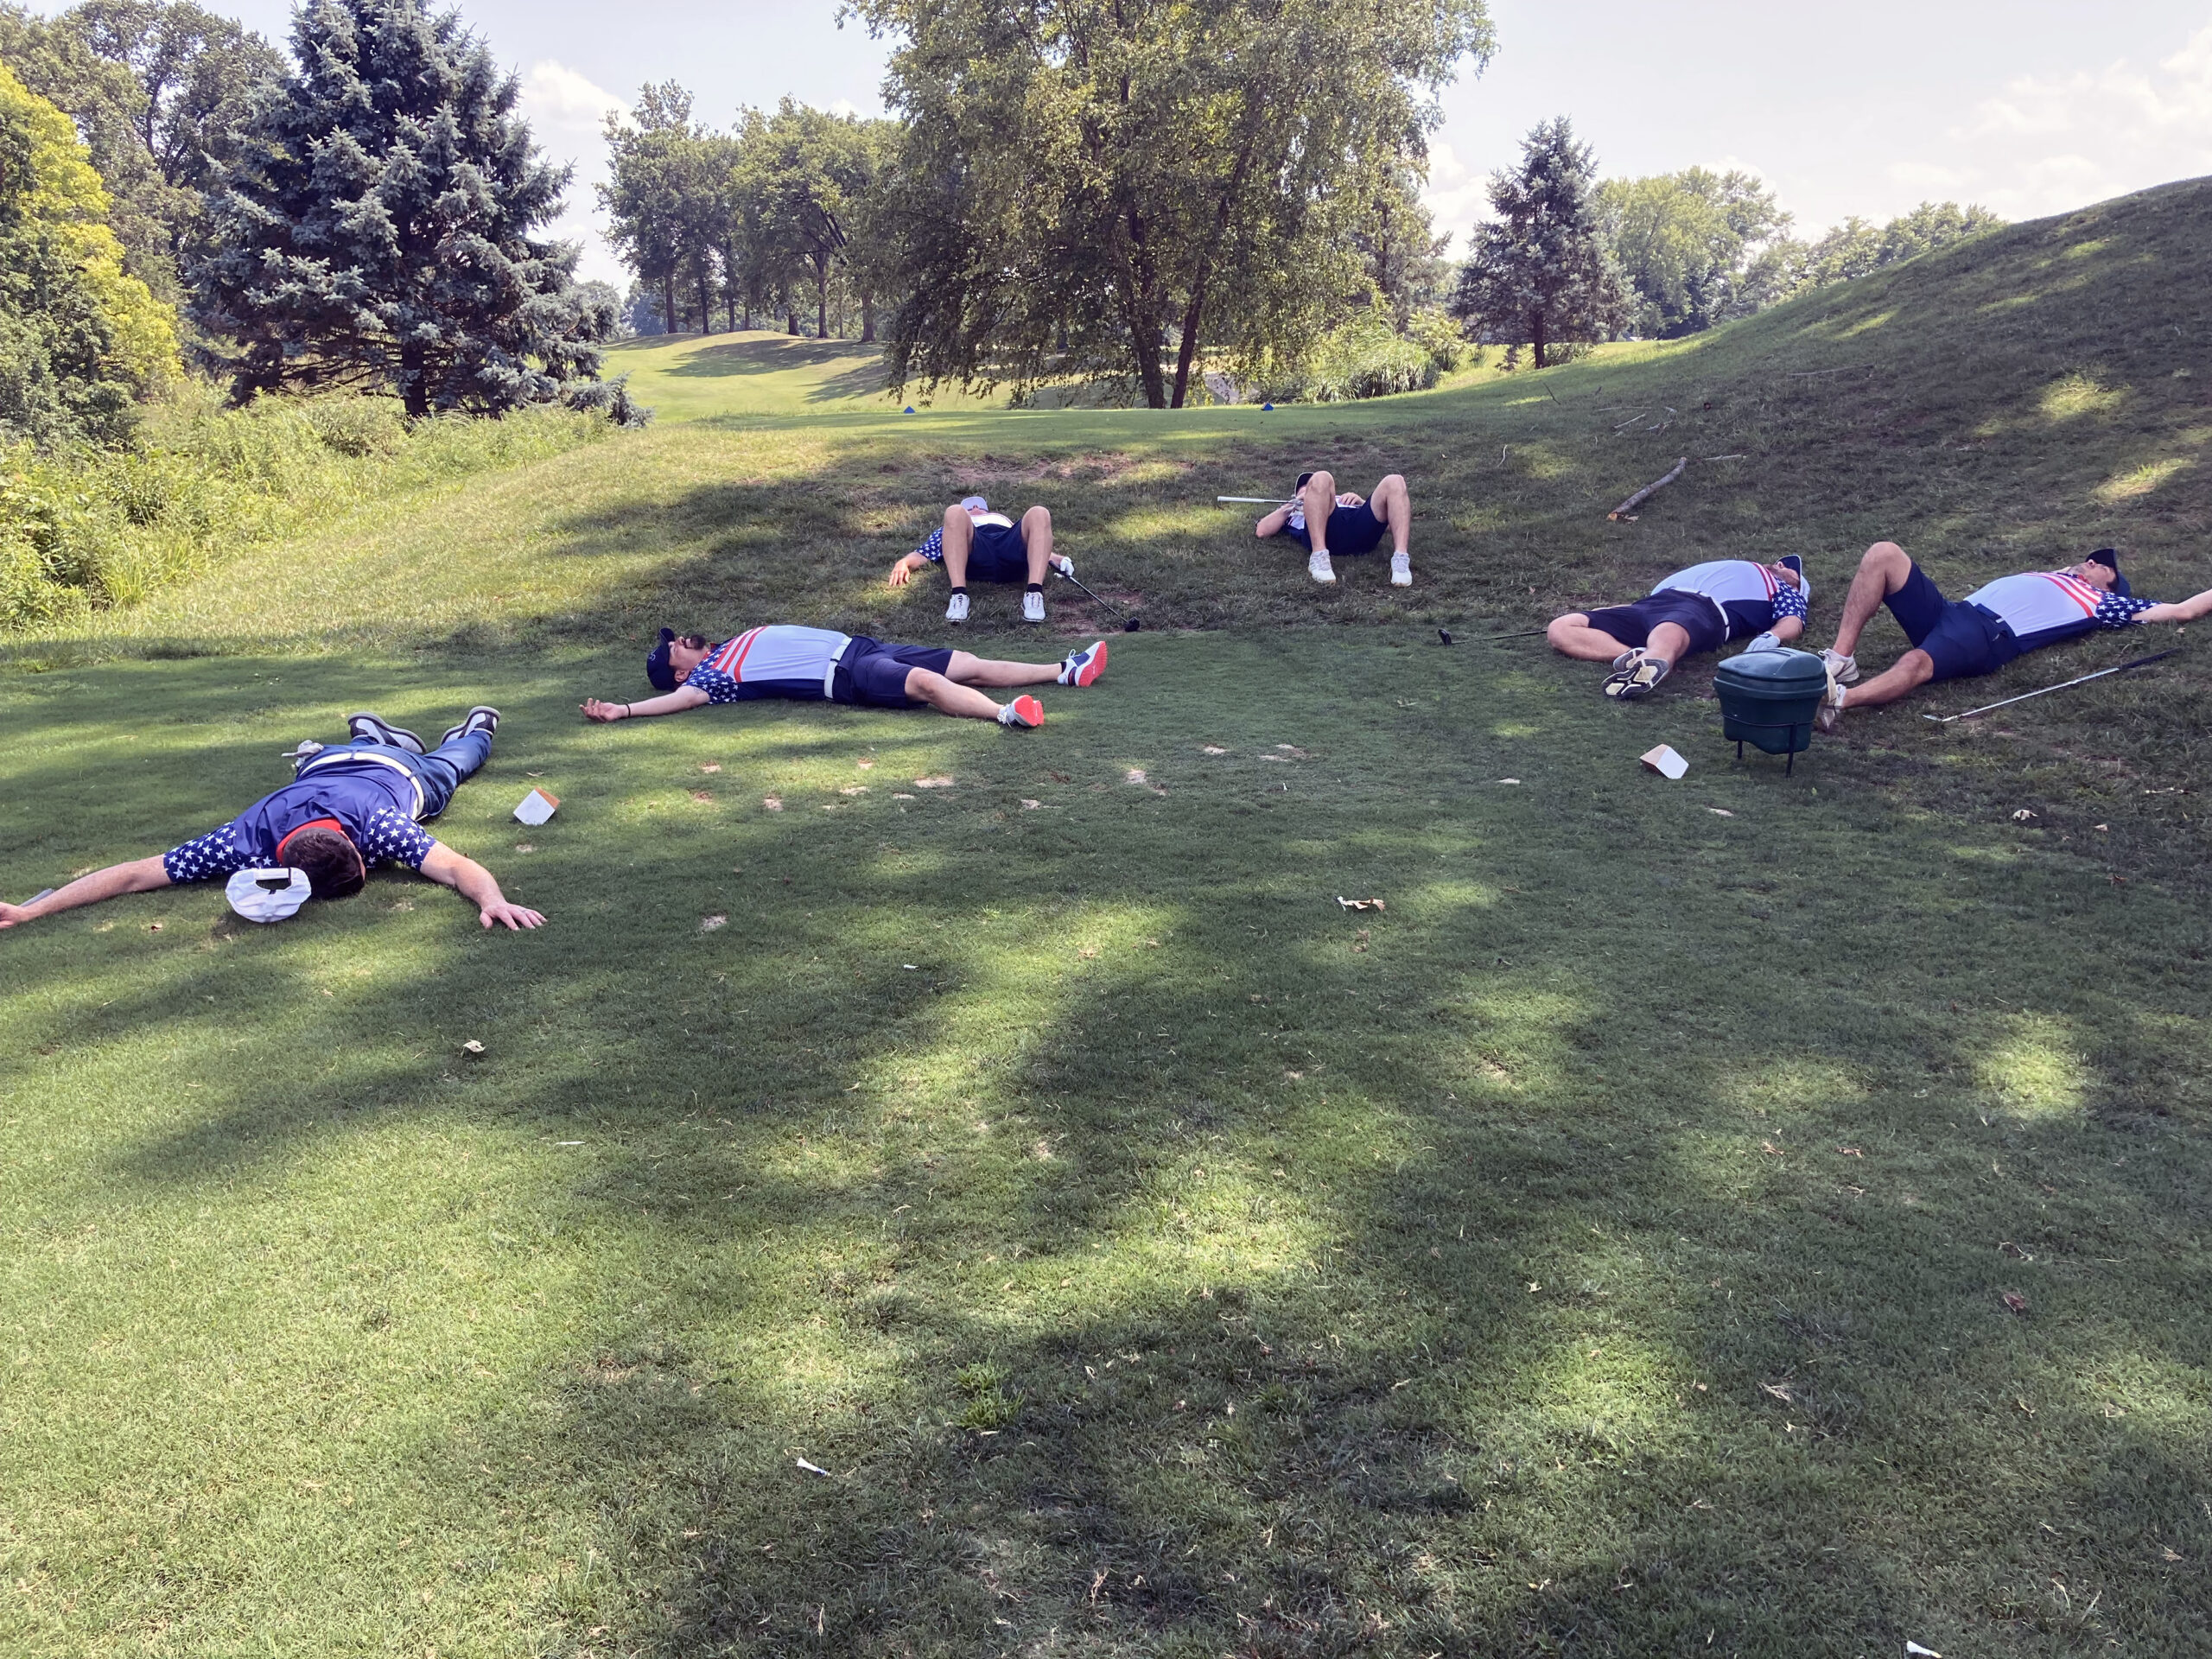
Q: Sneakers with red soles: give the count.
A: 2